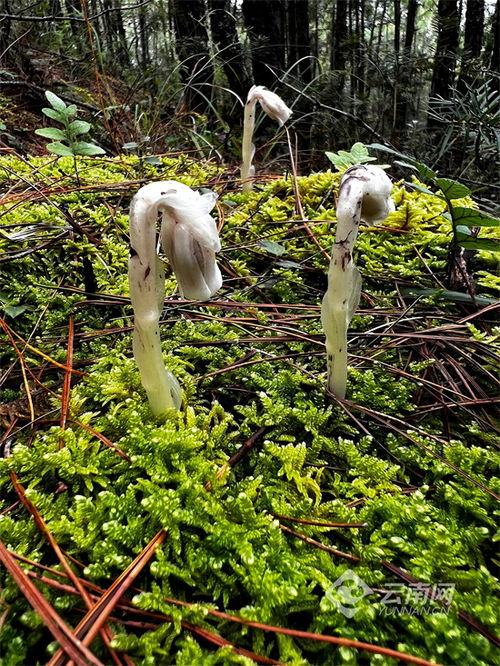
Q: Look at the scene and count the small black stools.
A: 0